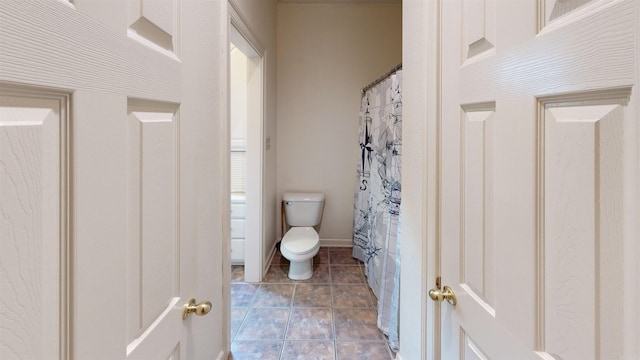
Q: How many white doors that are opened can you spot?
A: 2